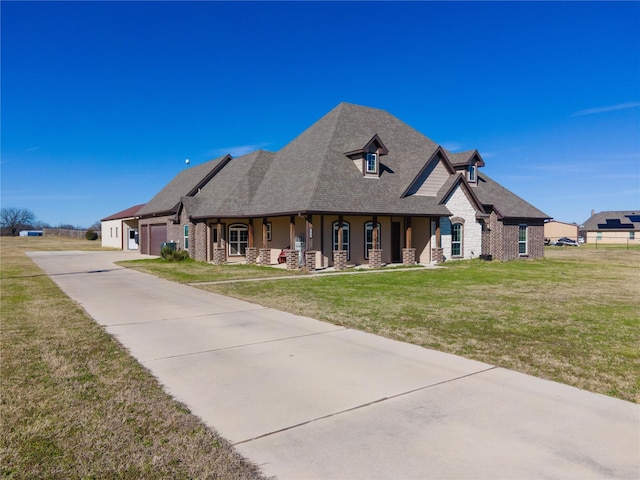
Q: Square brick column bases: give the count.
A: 9